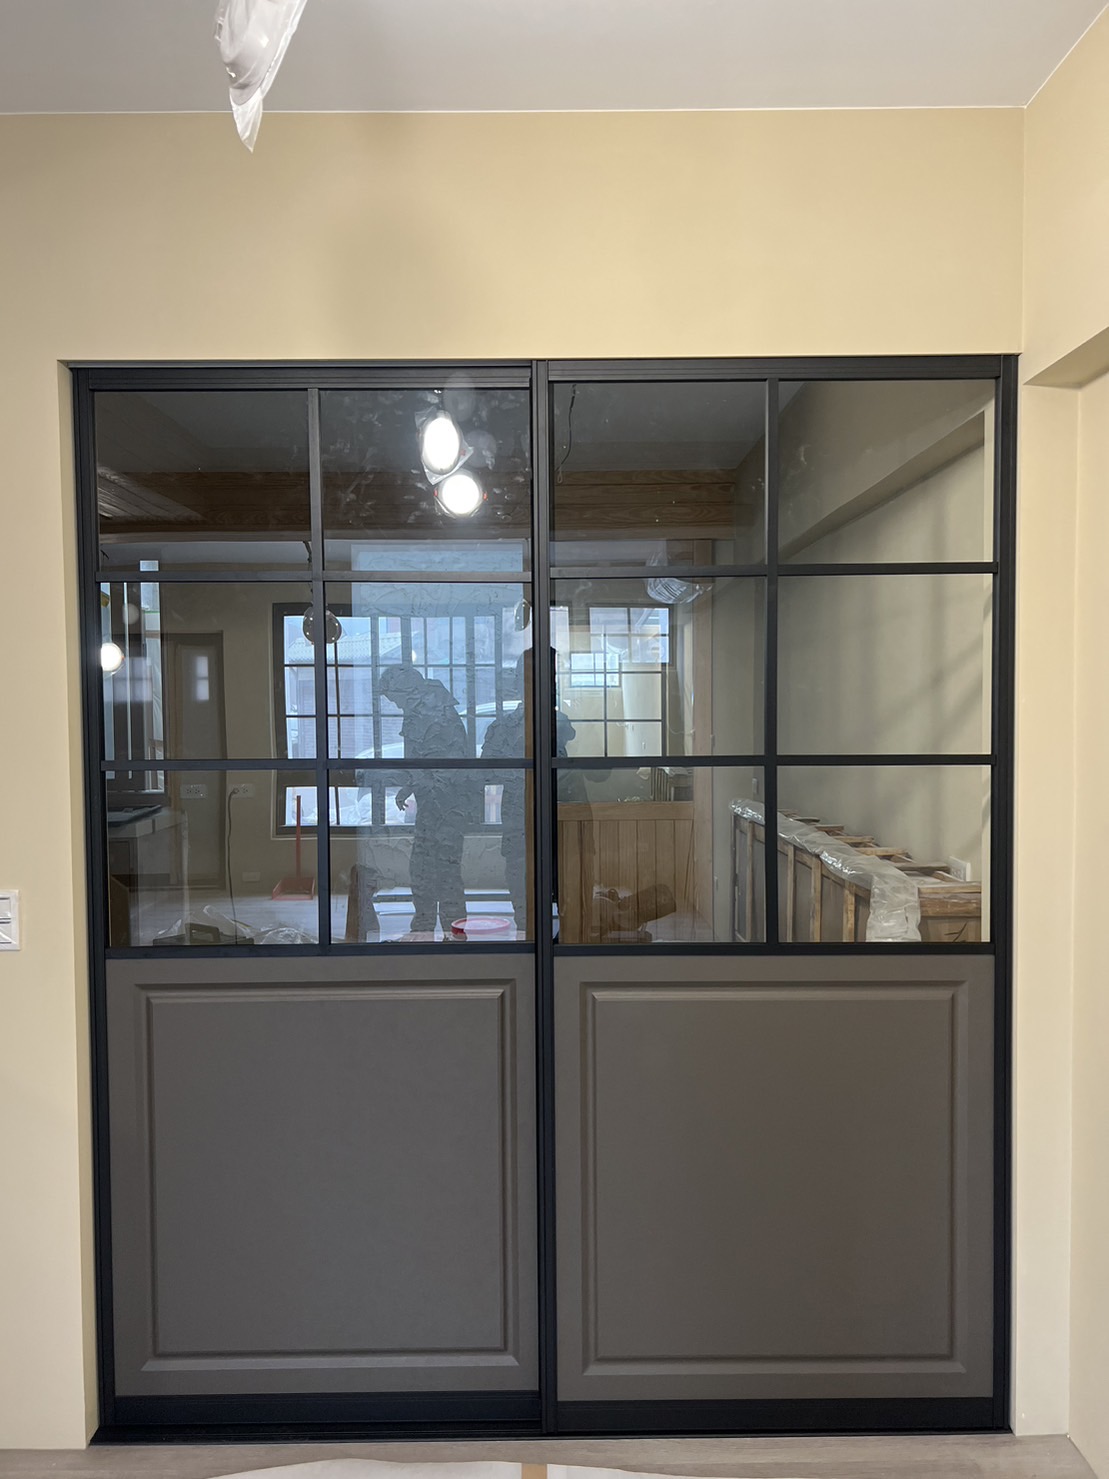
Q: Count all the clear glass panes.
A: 12